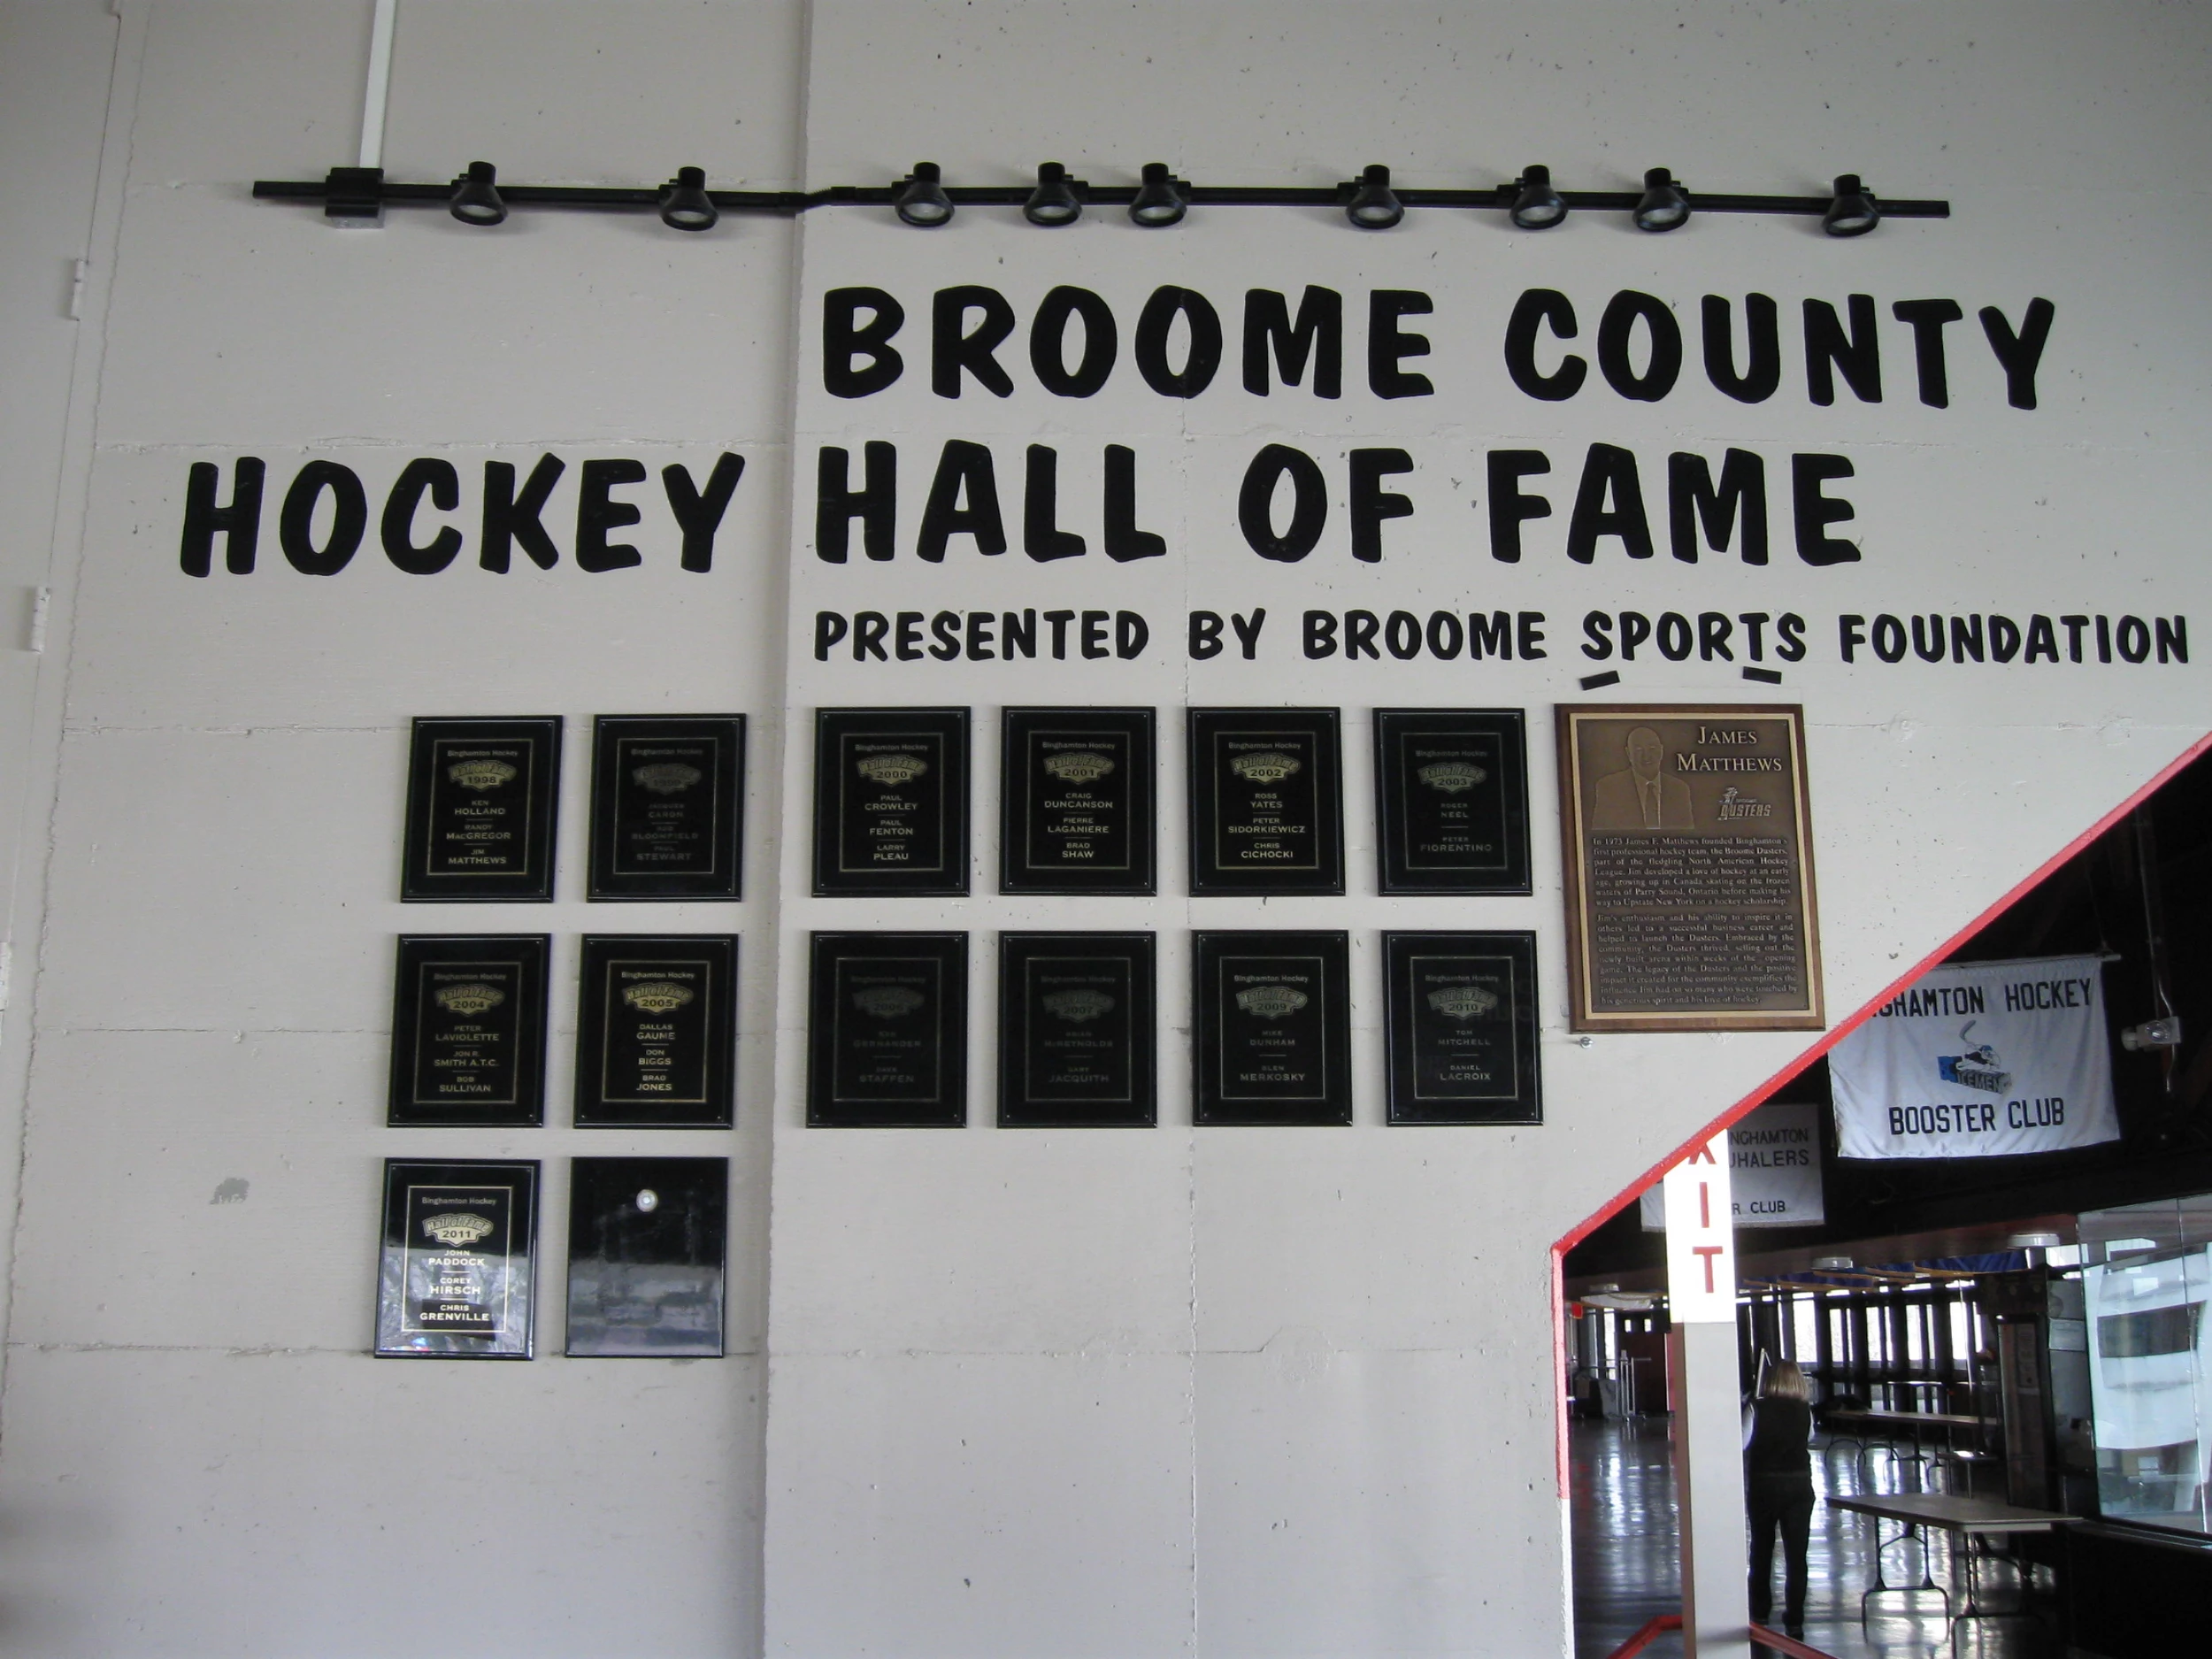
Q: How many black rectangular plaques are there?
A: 14